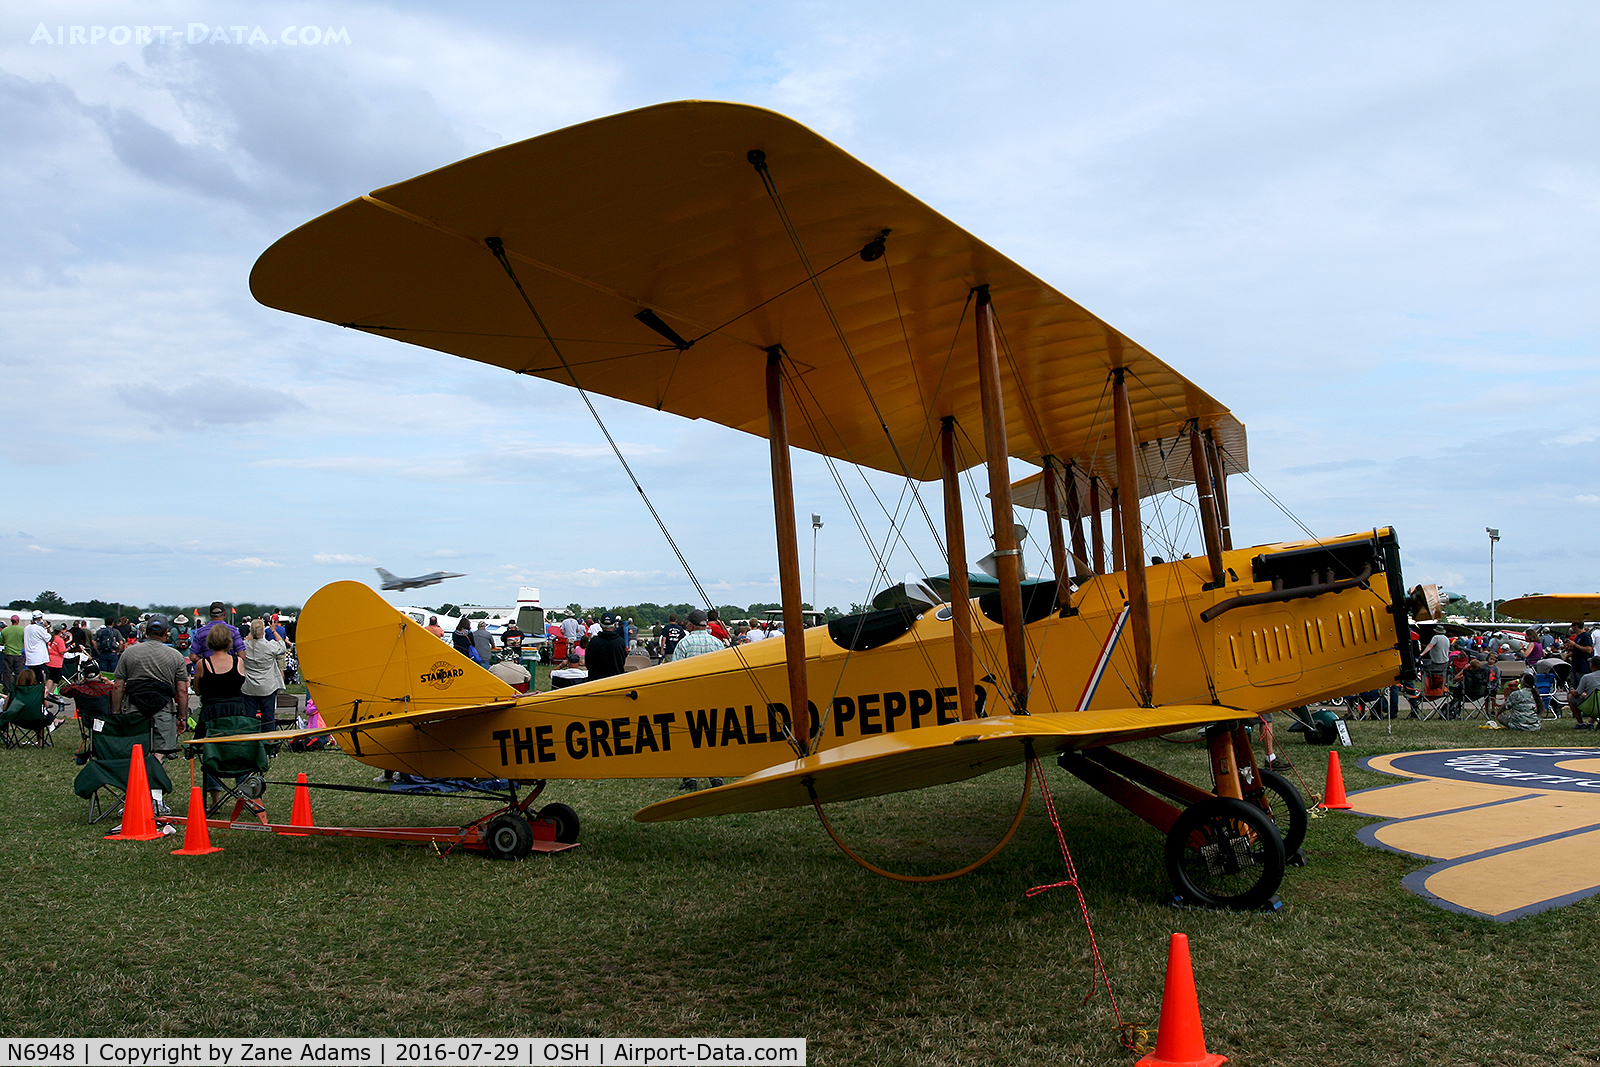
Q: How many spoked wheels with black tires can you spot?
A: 2